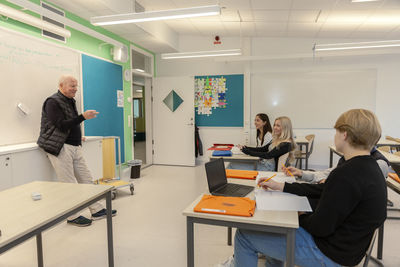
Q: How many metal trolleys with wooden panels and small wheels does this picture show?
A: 1